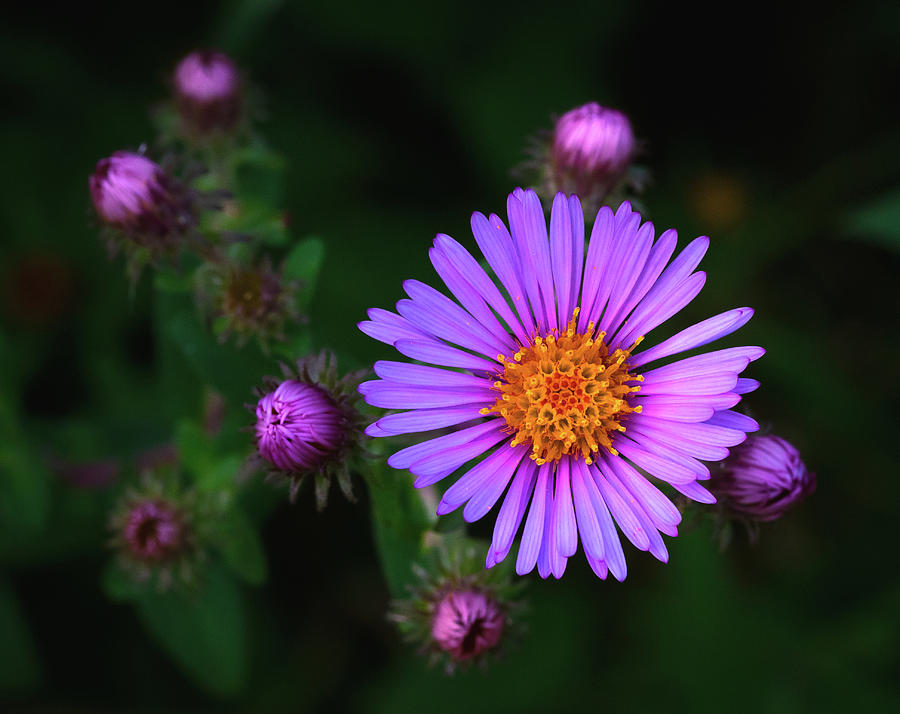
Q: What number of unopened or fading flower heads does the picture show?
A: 8